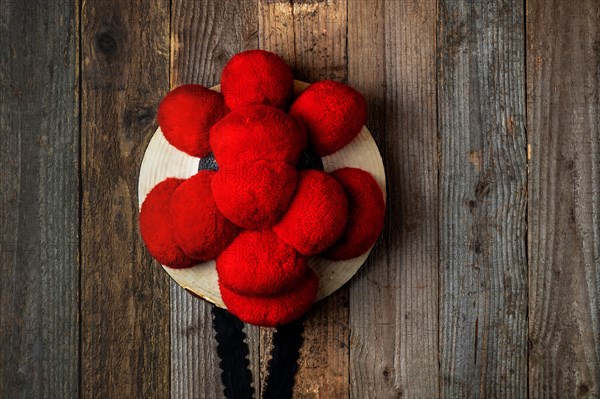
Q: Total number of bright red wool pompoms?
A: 11